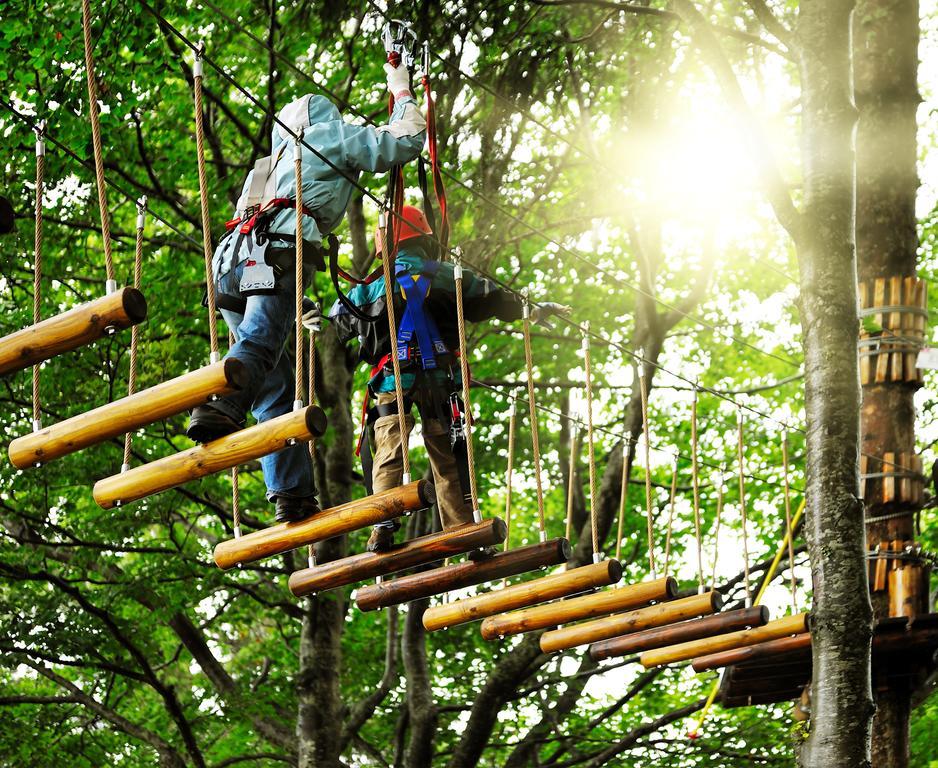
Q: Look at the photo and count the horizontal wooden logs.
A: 12